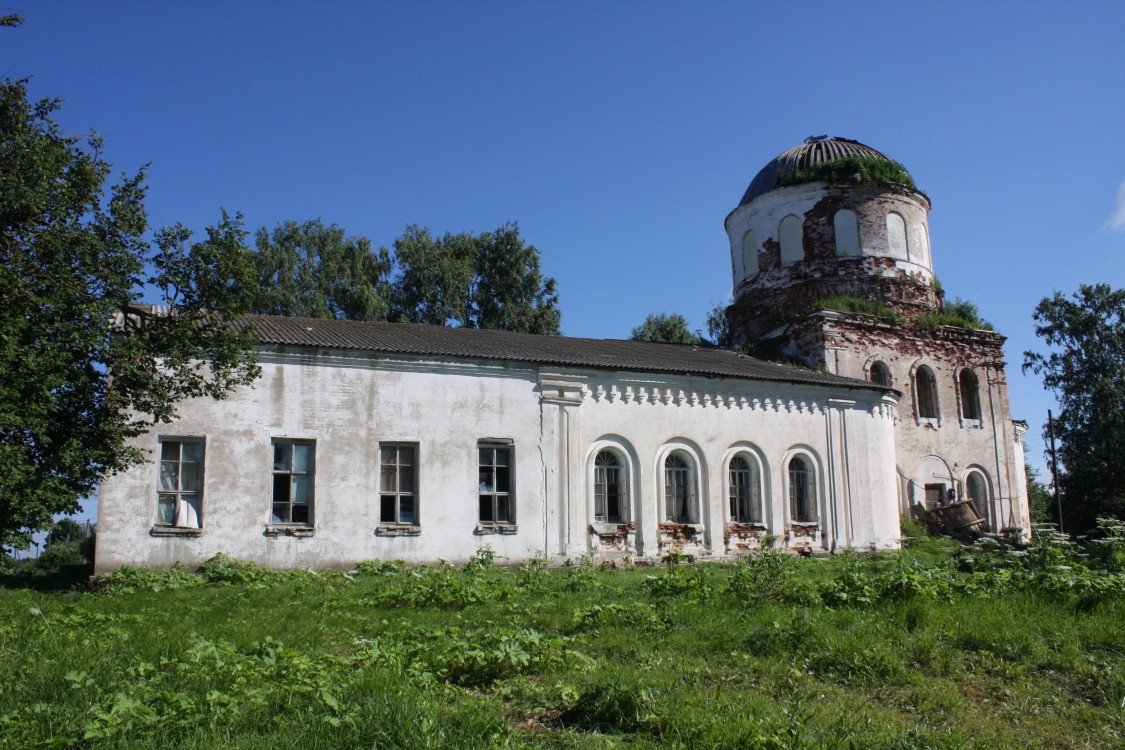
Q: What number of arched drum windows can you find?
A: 5